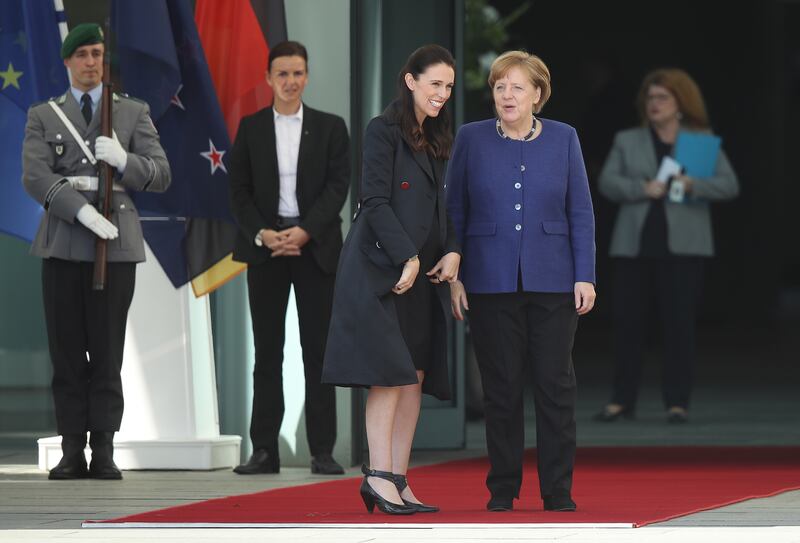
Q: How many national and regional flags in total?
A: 3